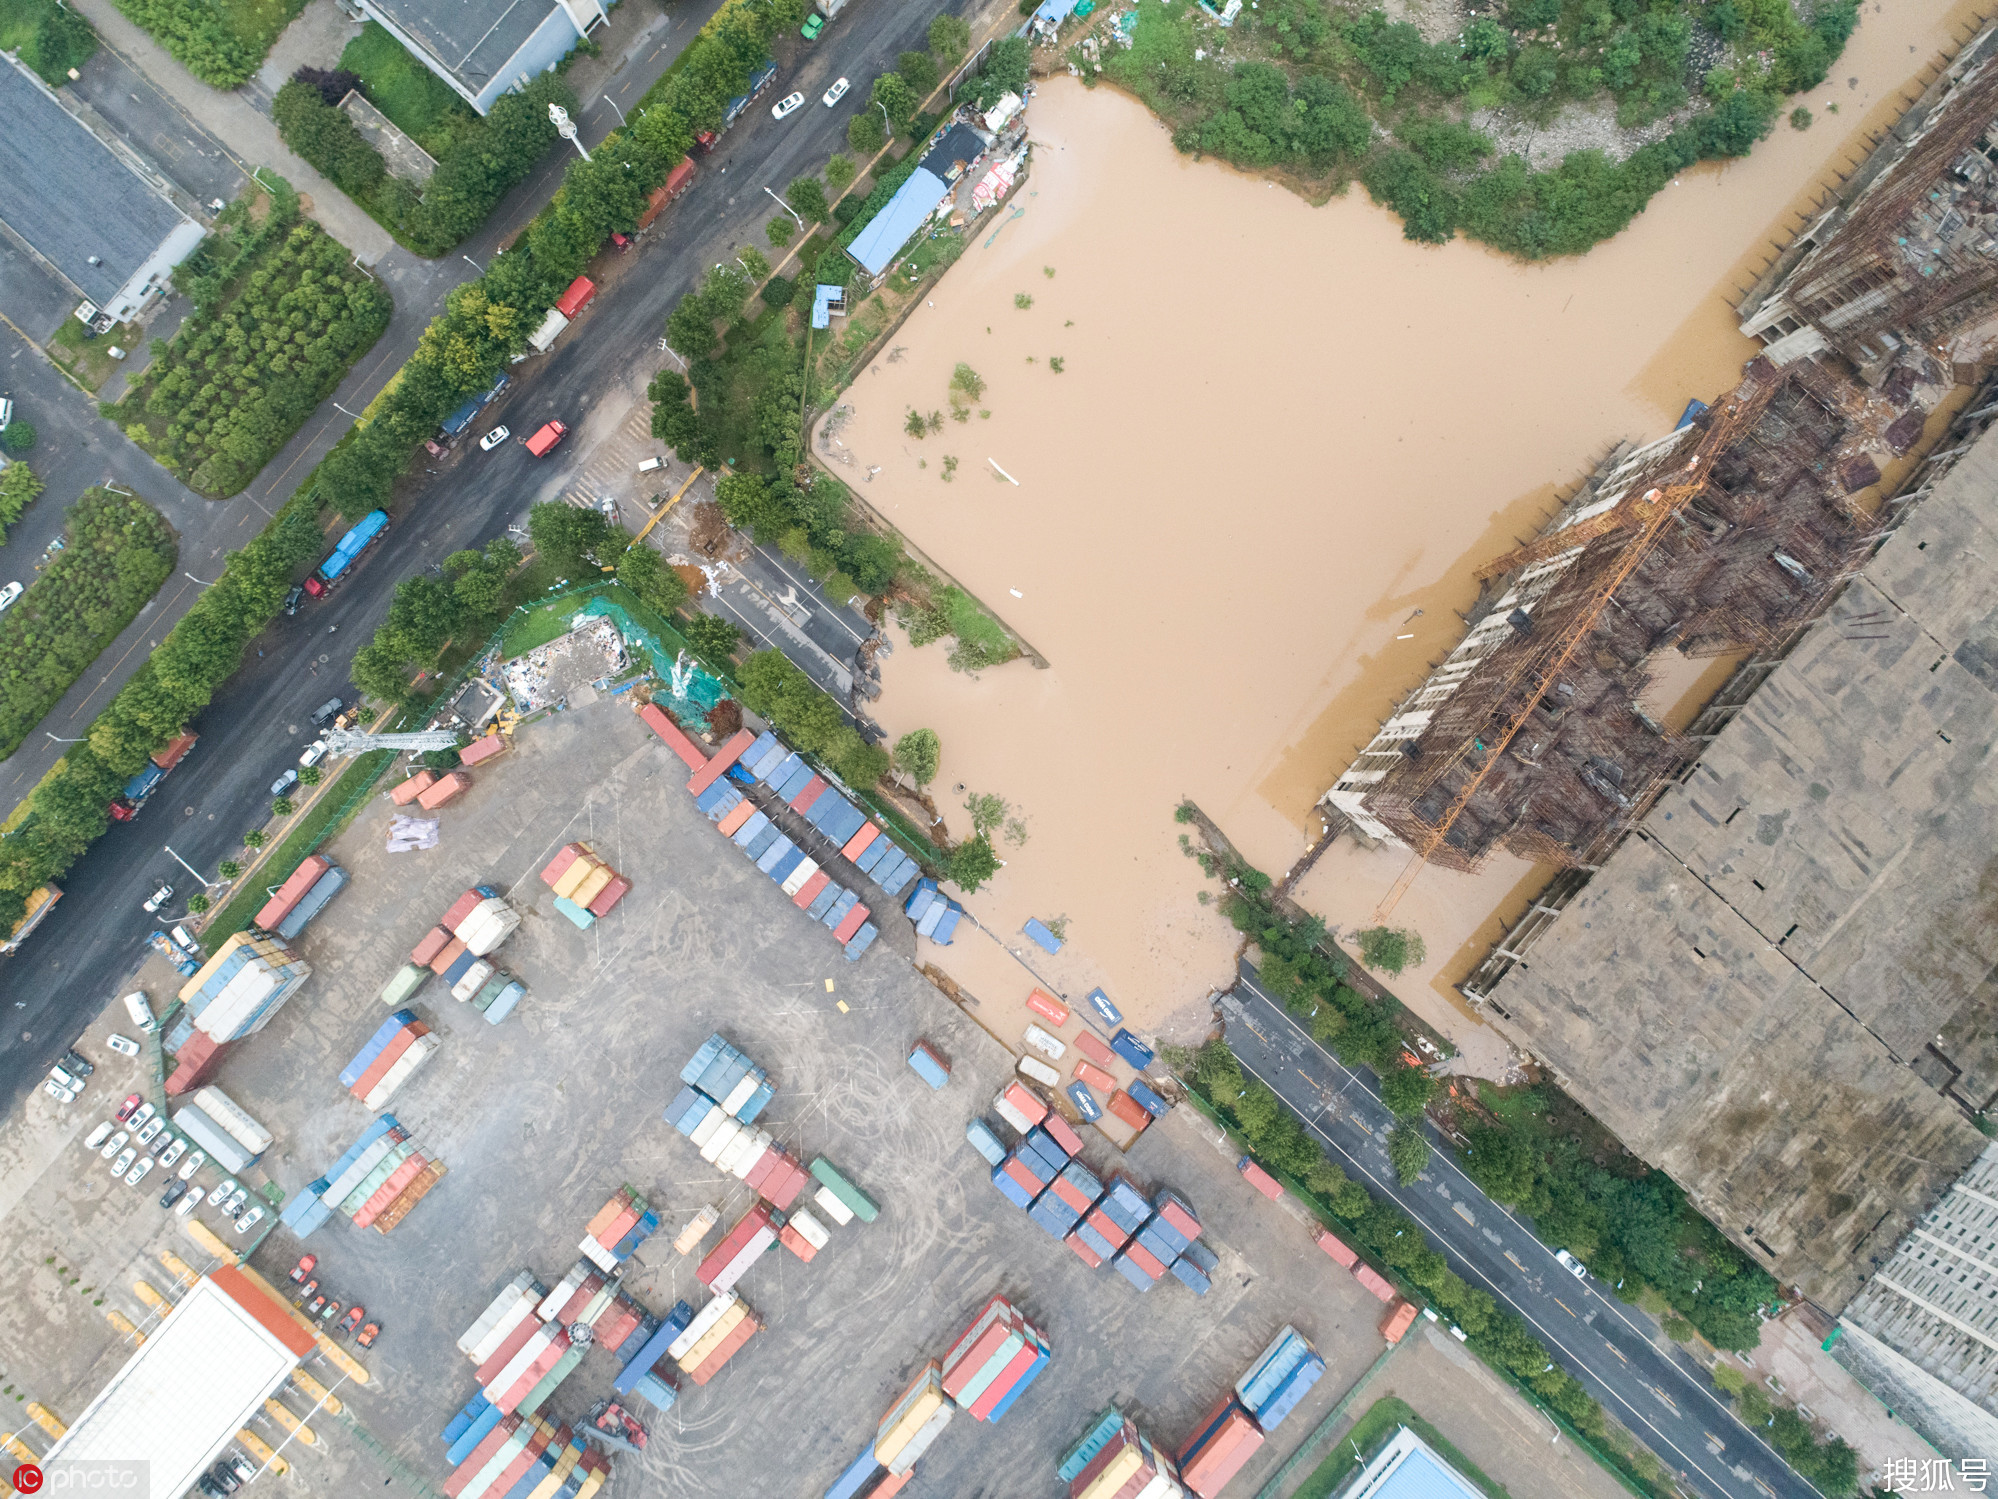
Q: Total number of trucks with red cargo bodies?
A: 4